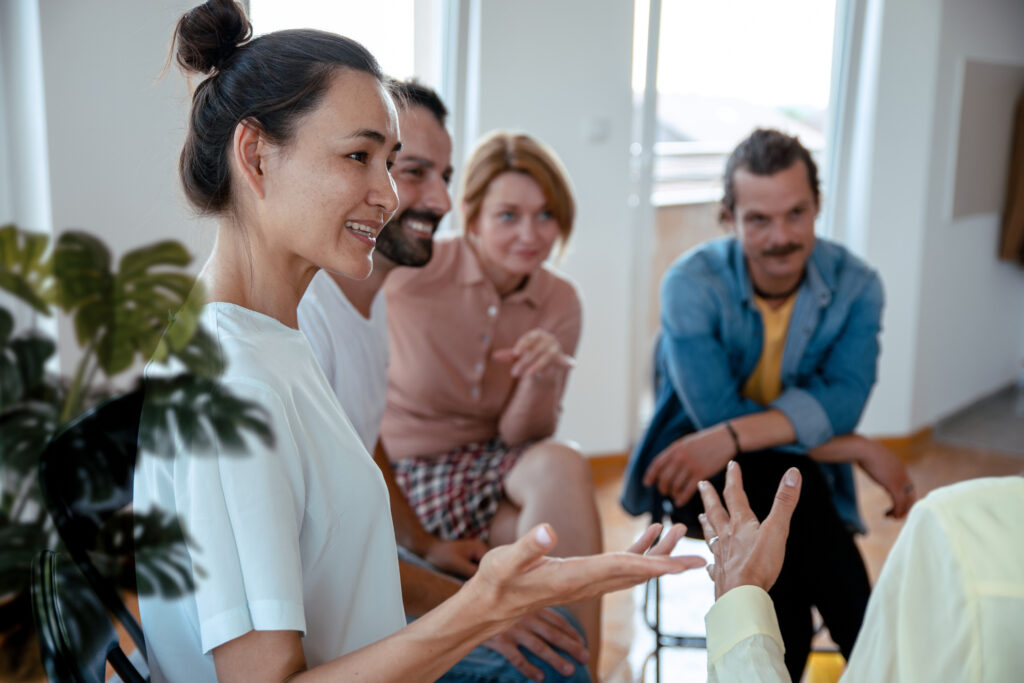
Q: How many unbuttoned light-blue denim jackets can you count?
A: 1